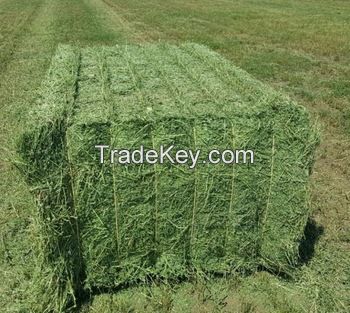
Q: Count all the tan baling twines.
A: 6